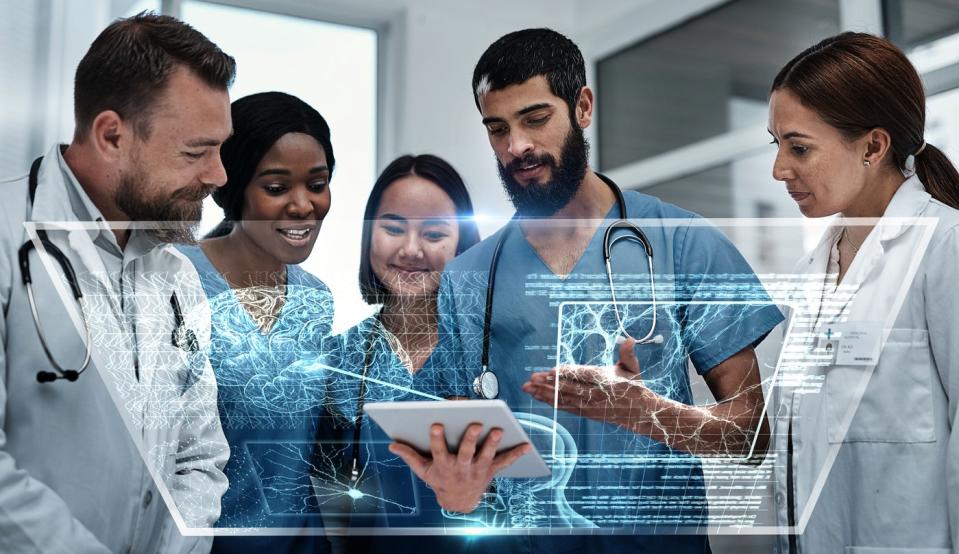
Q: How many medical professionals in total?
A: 5